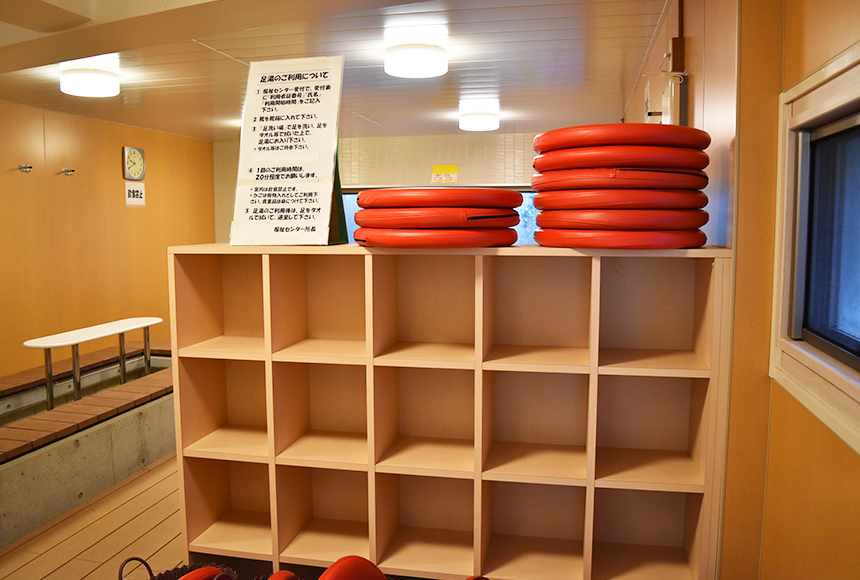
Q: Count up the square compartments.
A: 15